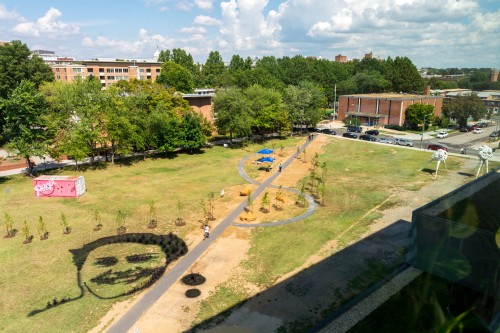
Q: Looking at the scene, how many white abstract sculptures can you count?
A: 2